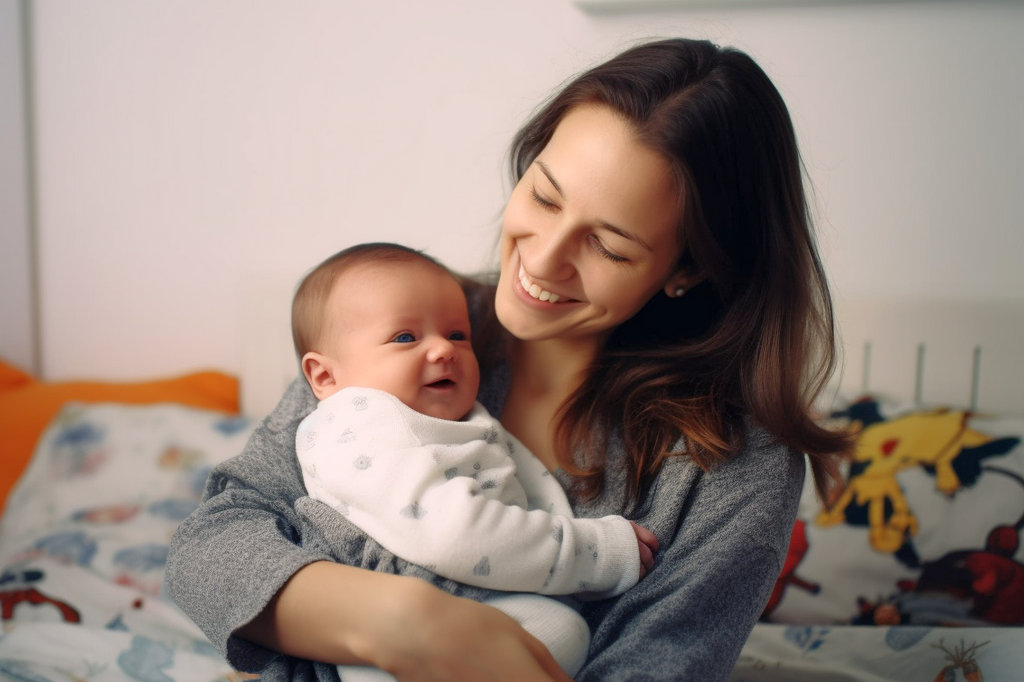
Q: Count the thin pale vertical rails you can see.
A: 3